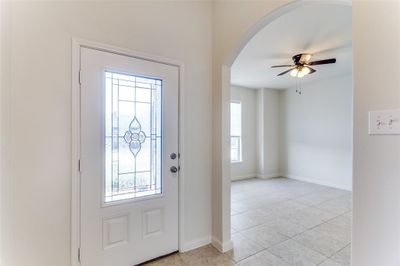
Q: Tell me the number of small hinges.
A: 3